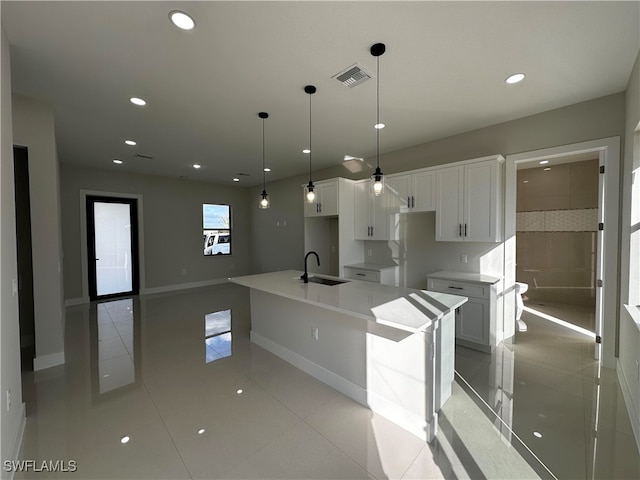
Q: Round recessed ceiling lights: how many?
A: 11